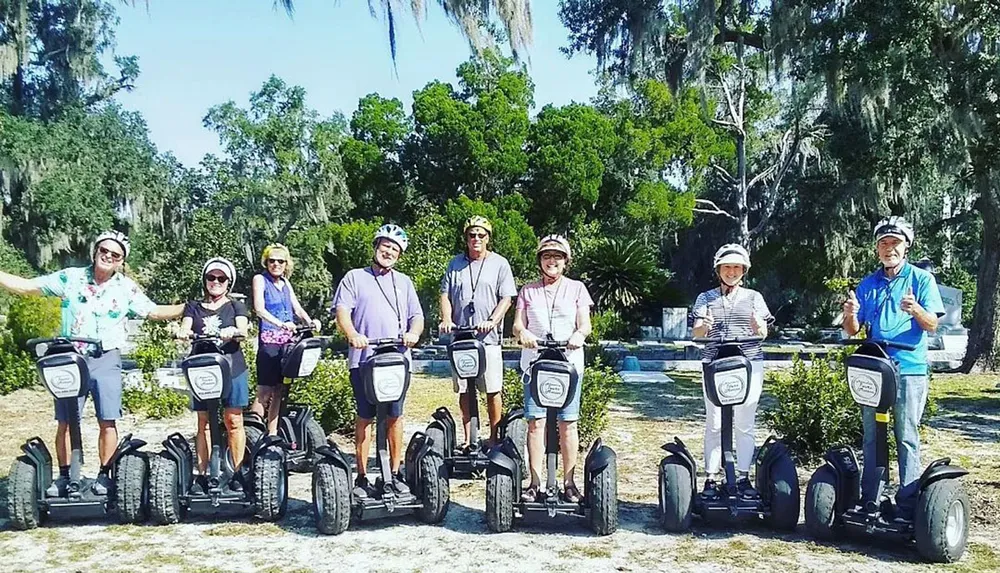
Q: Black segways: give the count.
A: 8